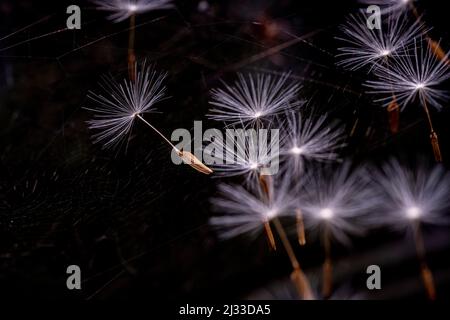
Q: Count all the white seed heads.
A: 11